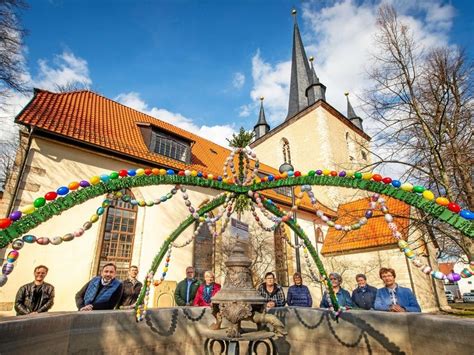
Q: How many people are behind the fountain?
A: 10